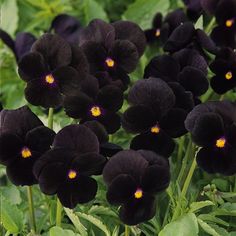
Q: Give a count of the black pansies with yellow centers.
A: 11